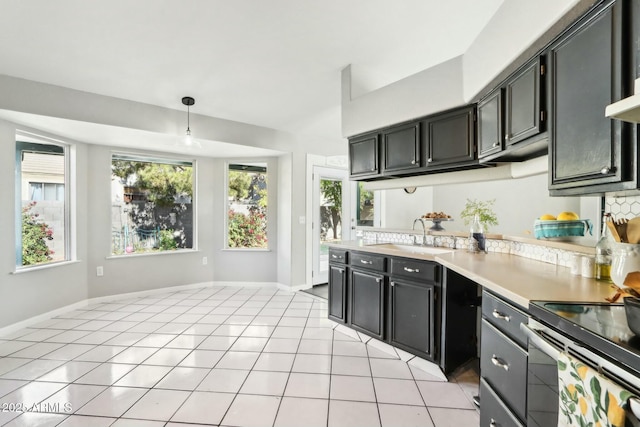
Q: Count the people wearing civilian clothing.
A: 0